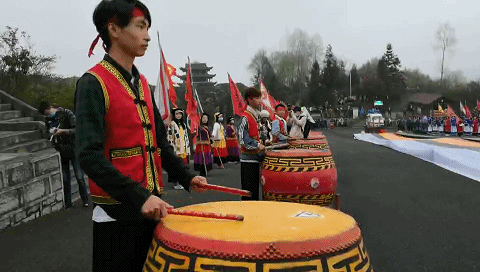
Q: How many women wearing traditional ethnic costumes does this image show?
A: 4